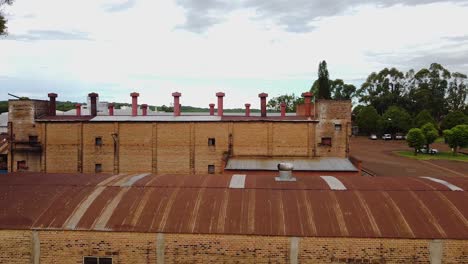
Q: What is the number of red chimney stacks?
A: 13